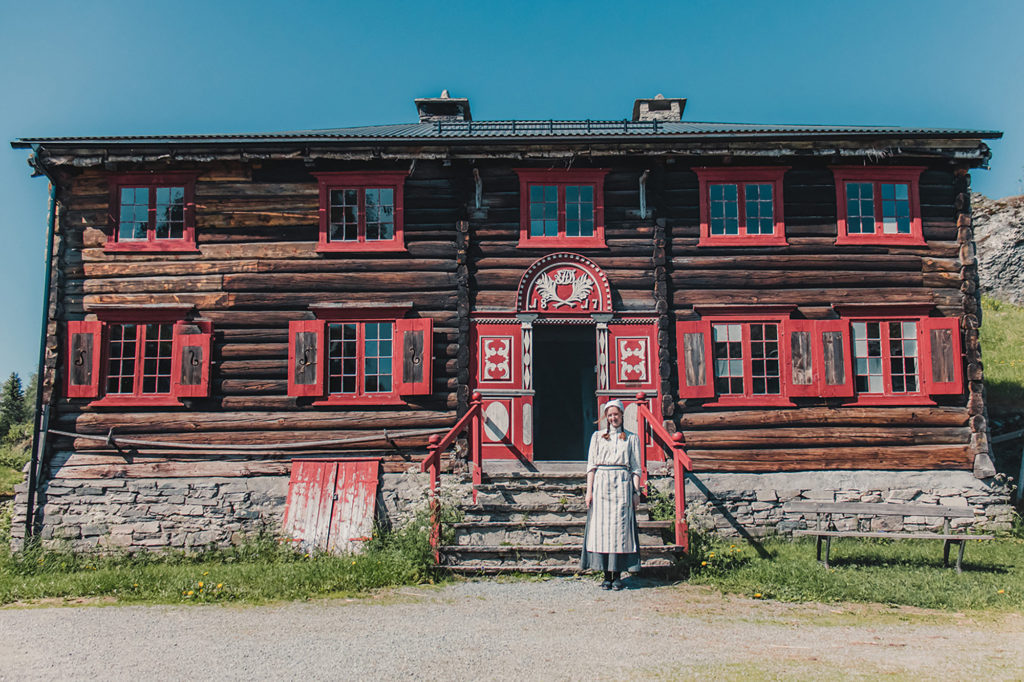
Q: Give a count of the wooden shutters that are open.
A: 8